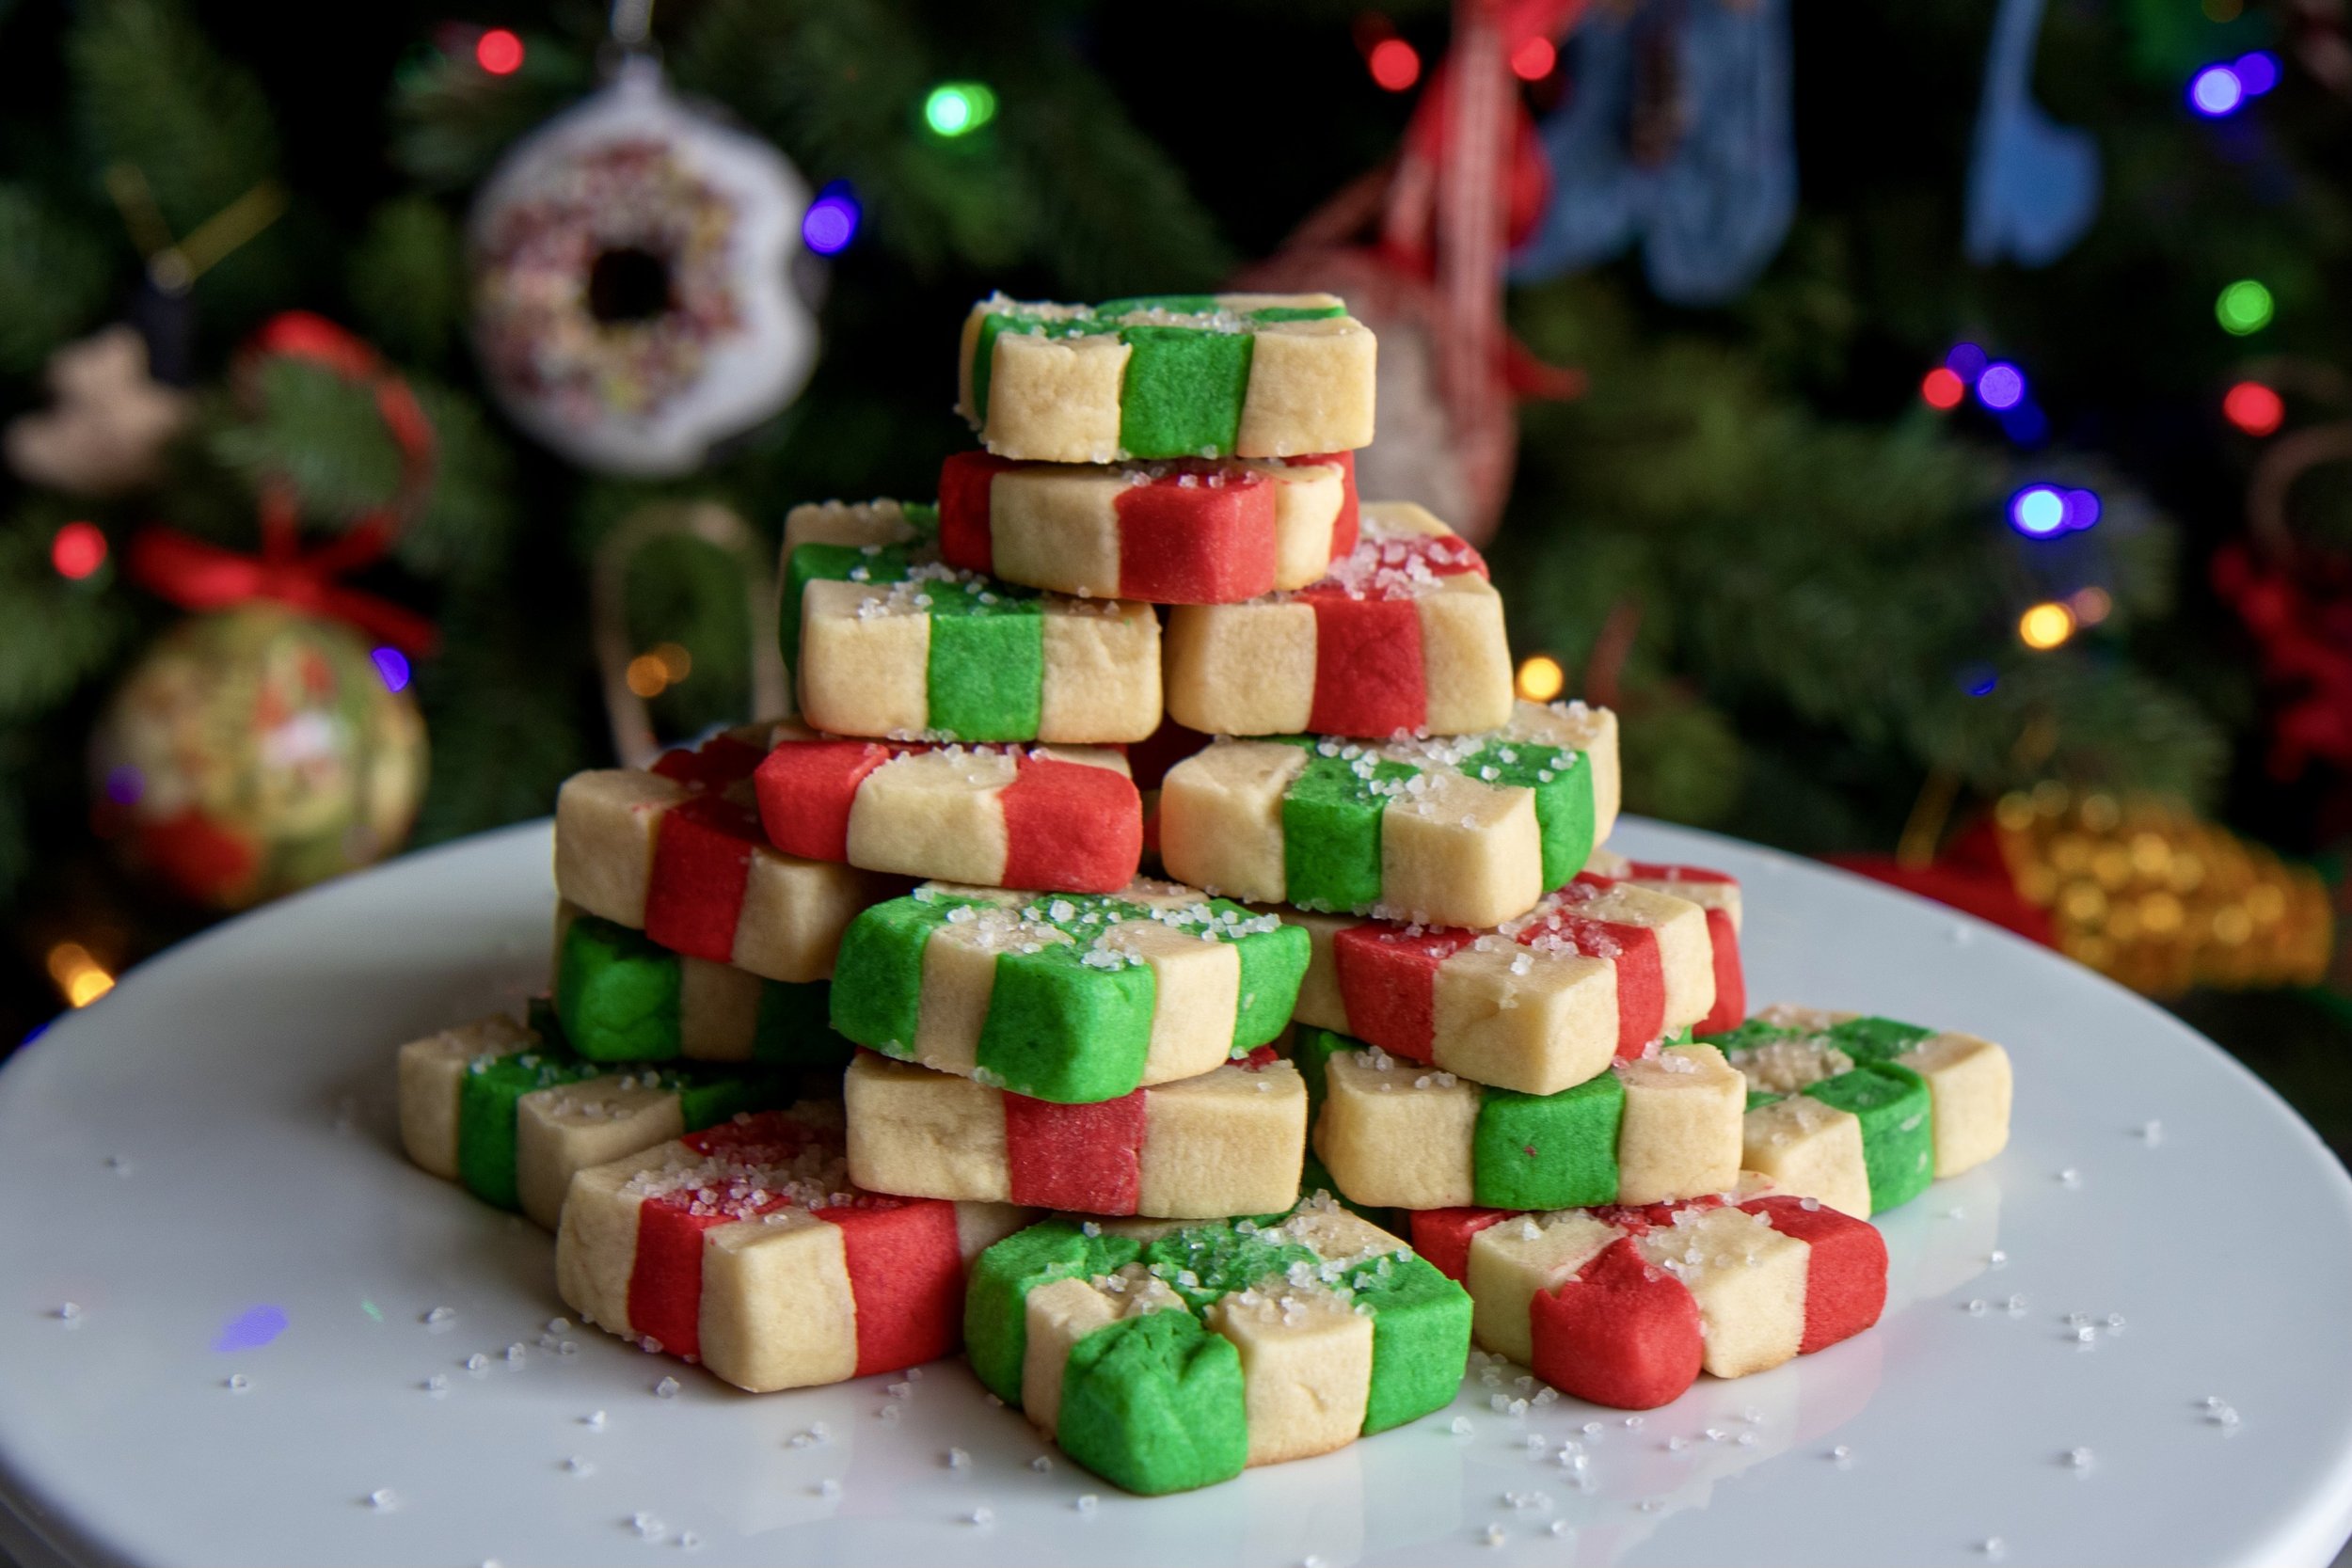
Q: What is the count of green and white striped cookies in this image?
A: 9